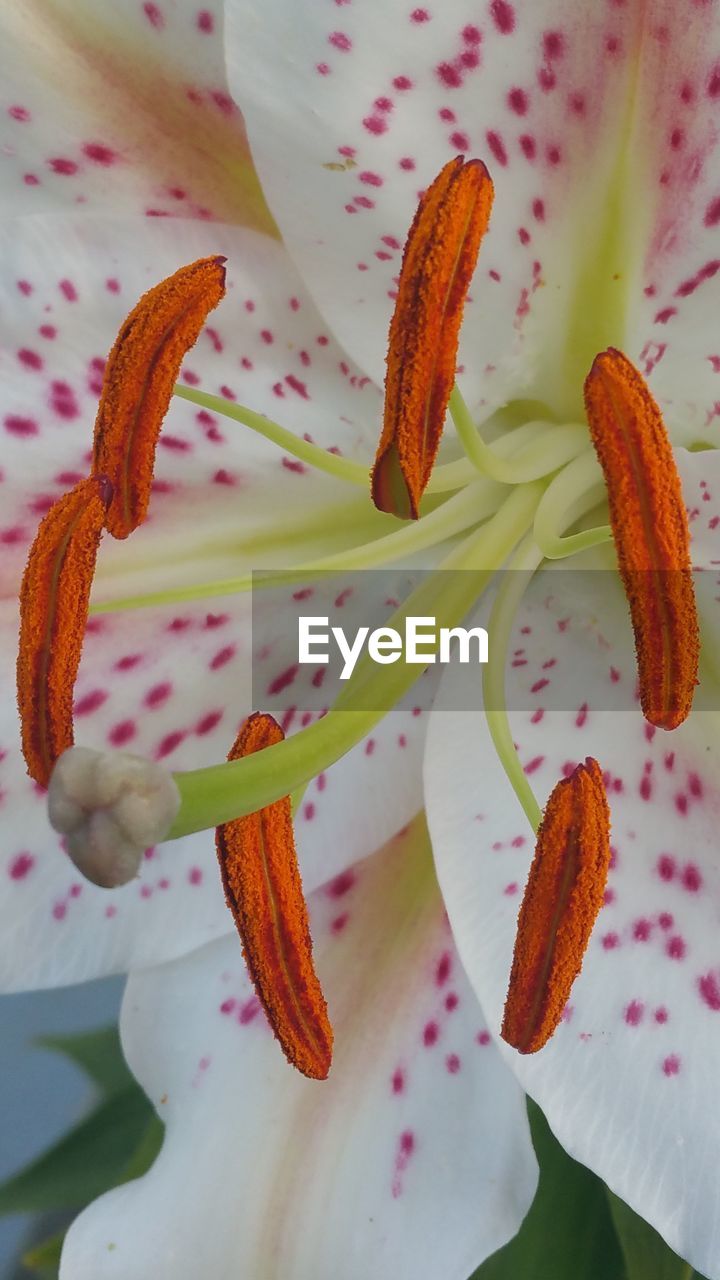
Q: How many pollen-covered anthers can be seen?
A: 6